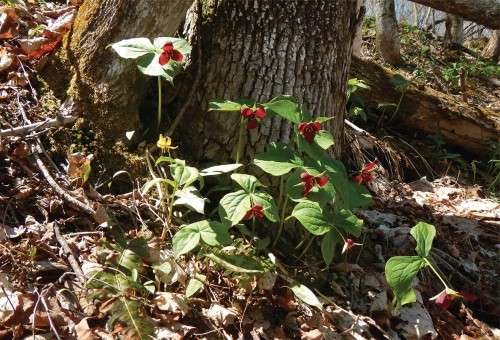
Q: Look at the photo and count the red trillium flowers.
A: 8